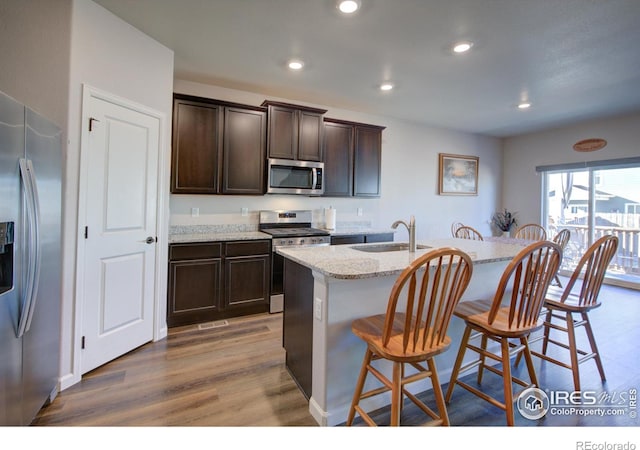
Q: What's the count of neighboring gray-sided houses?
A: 1